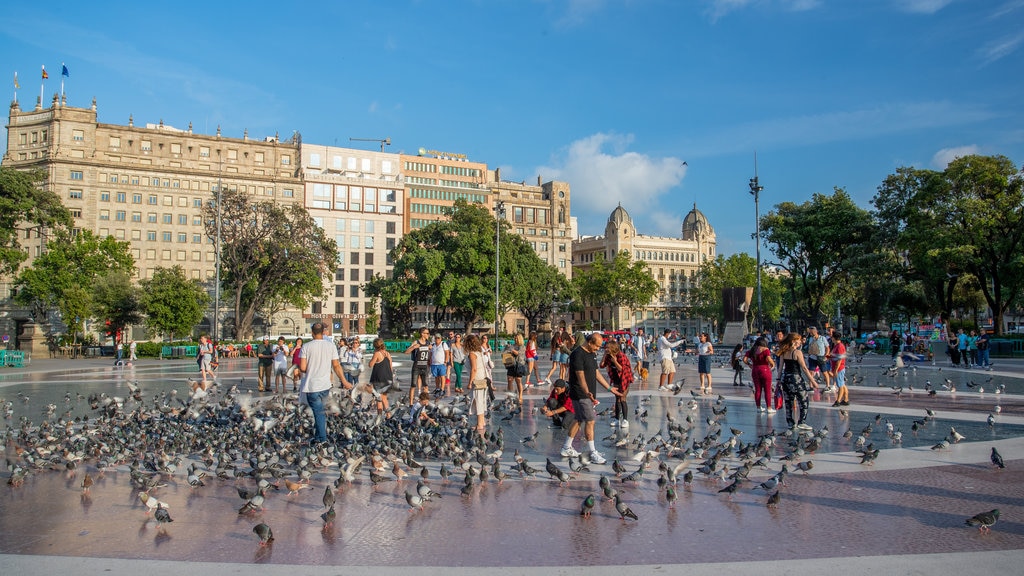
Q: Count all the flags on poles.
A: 3